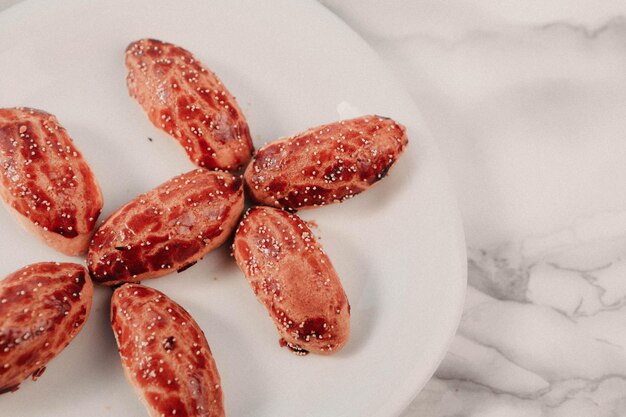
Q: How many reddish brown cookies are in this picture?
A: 7